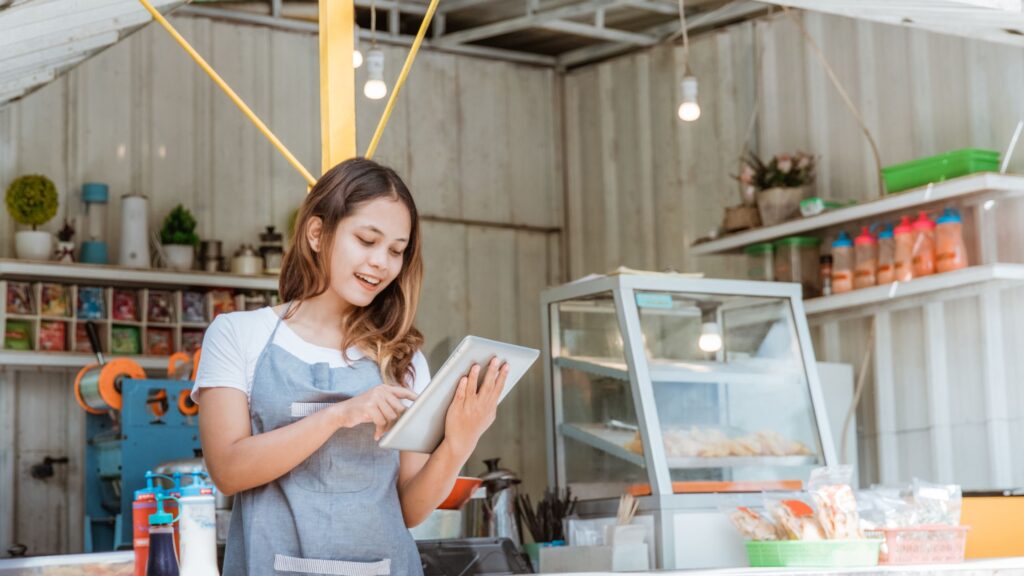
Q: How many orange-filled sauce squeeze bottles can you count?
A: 6